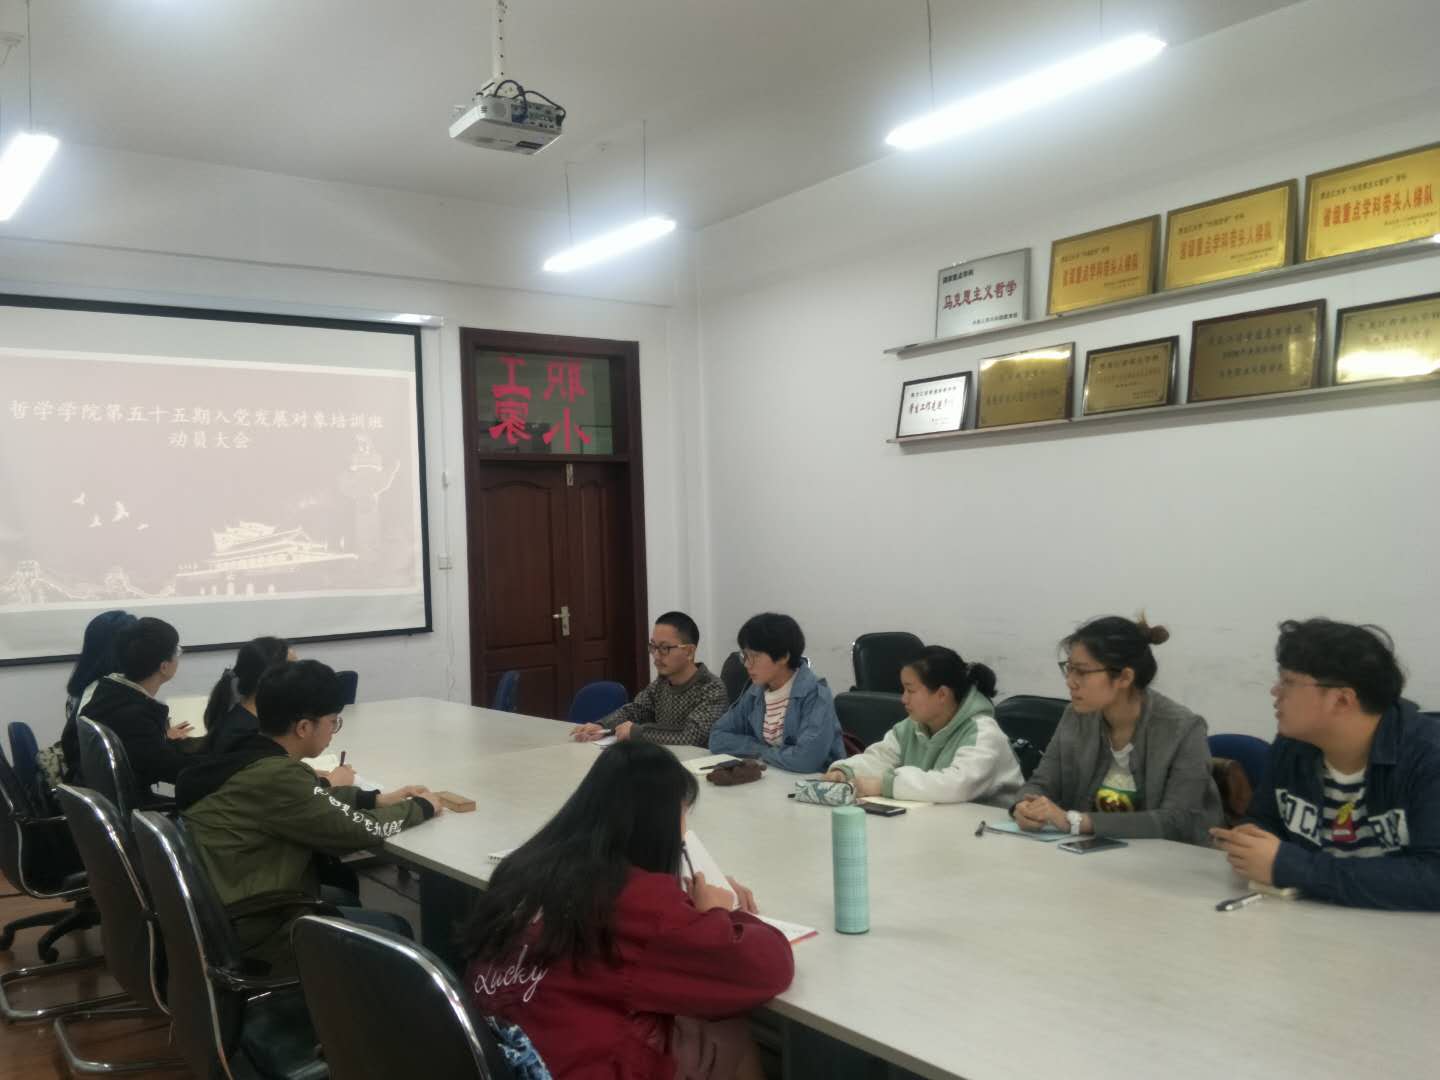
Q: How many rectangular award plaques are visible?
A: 9